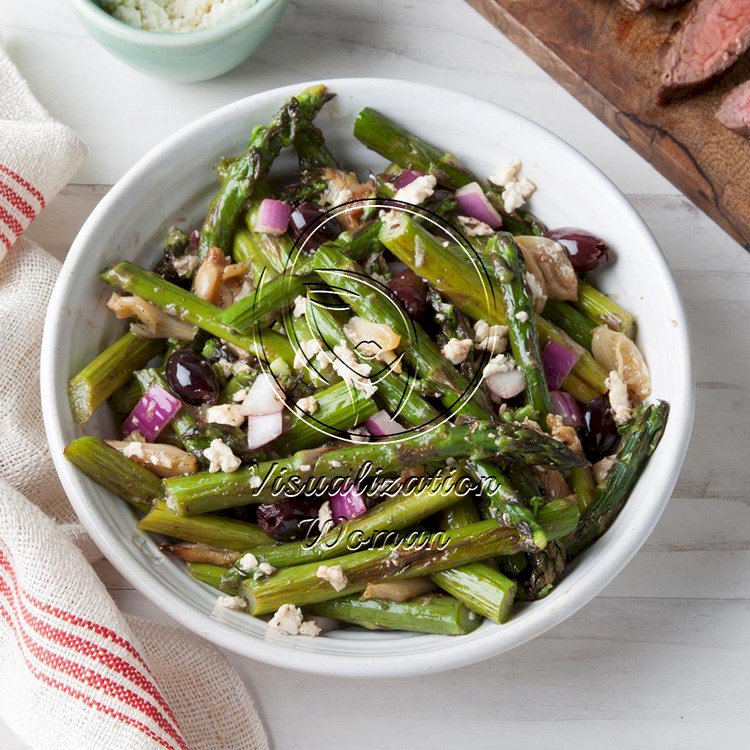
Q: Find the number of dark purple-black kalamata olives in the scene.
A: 6